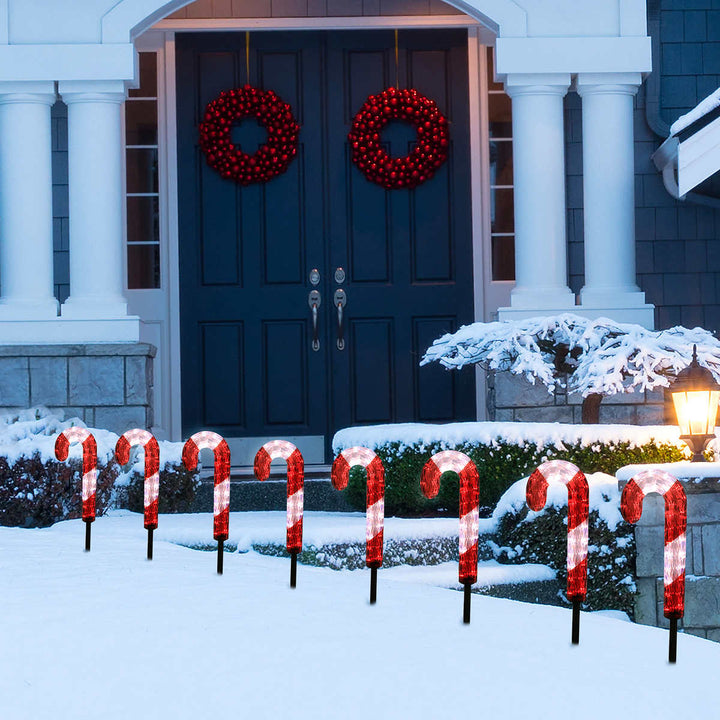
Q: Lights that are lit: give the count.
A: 9